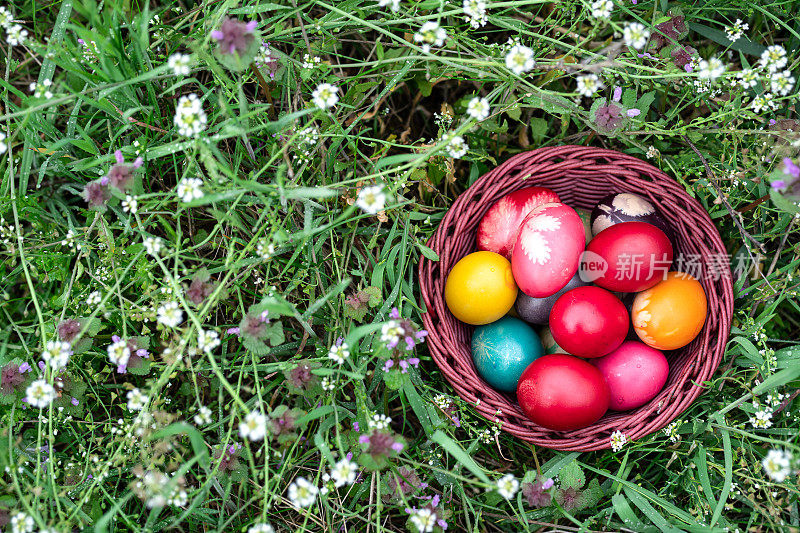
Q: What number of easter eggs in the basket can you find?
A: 13